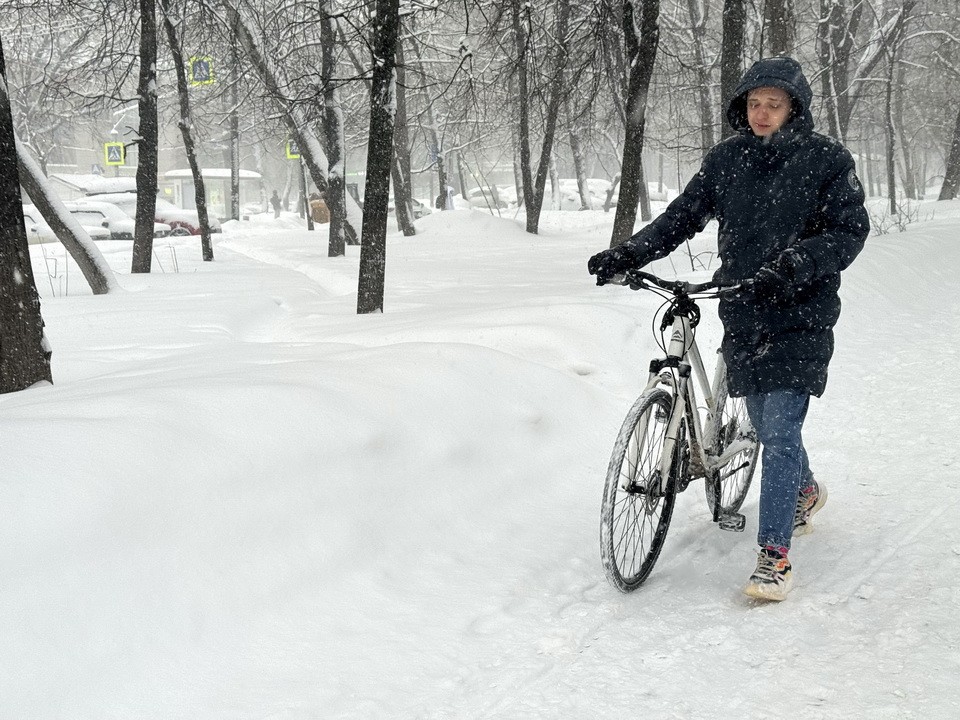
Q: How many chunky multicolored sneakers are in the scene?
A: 2